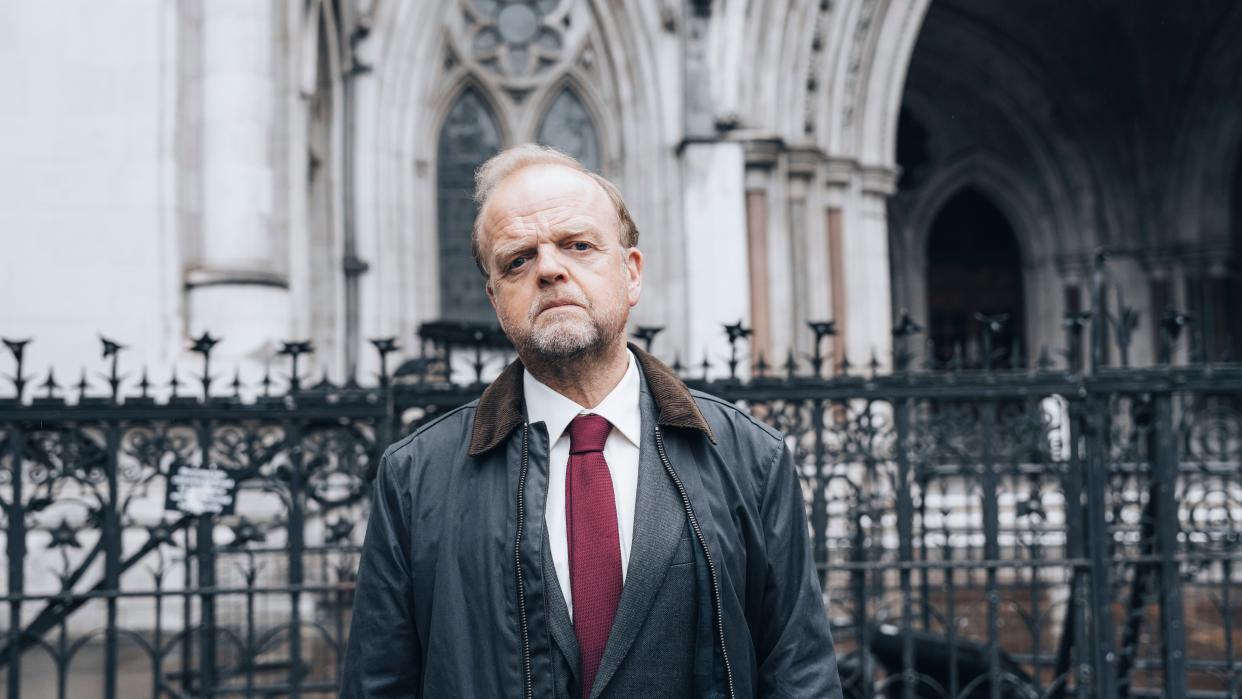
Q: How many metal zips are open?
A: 1